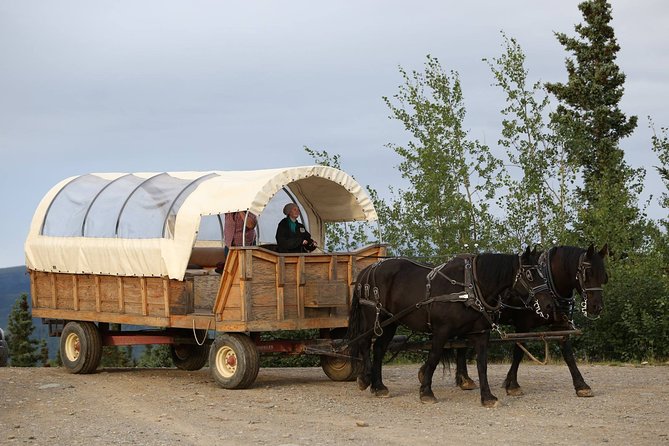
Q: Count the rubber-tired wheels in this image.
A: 4